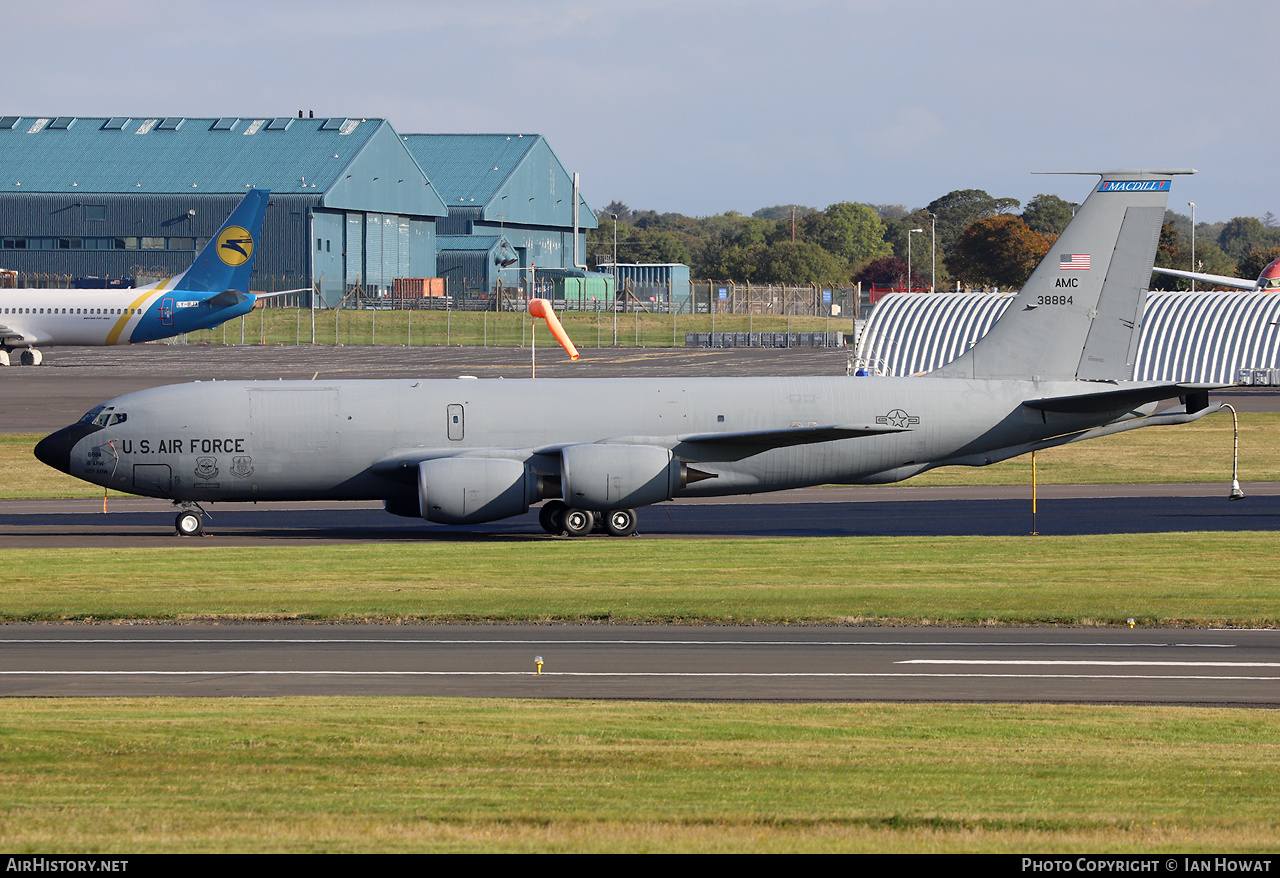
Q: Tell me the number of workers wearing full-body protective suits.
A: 0